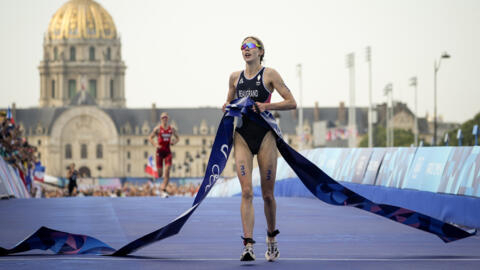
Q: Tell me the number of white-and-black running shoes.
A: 2